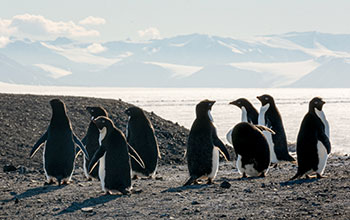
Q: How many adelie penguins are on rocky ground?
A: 9